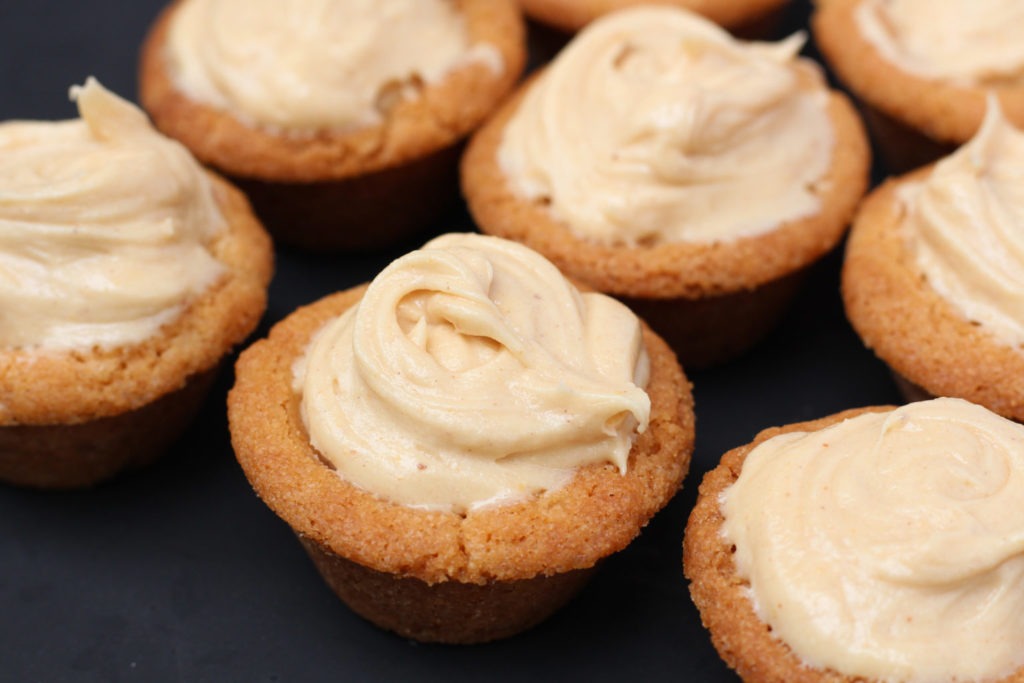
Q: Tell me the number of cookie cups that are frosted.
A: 7